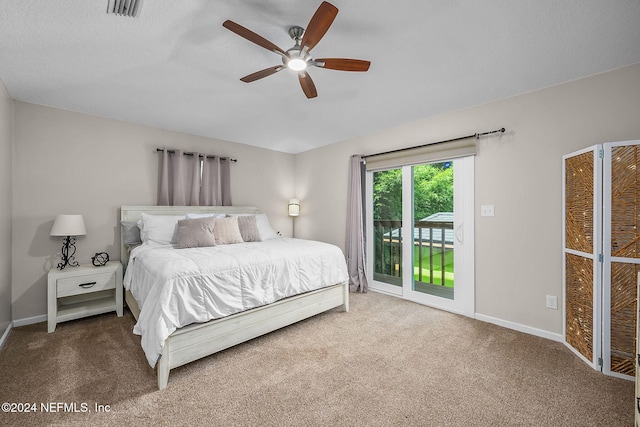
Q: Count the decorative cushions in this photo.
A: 3